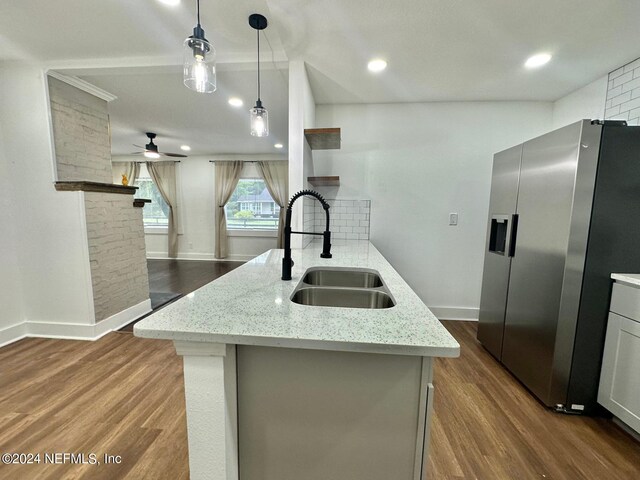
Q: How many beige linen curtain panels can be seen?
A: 4